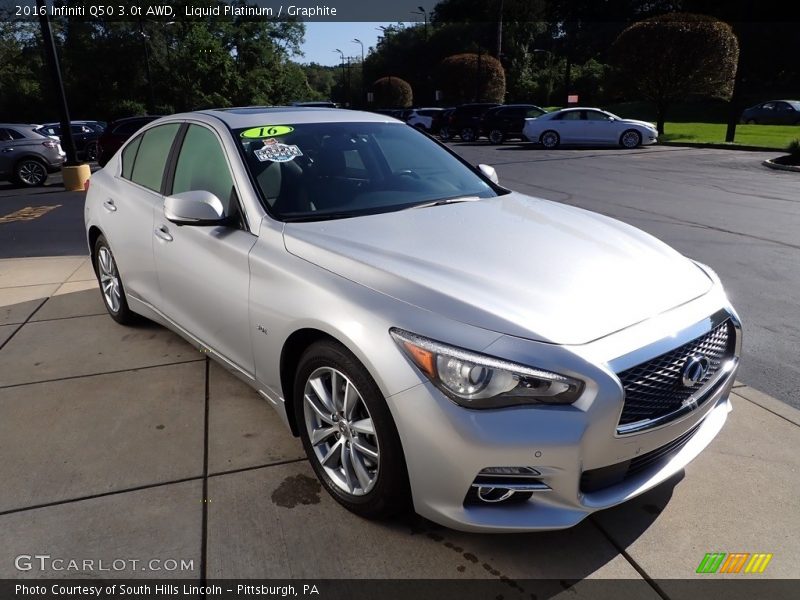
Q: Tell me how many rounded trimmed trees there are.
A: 3